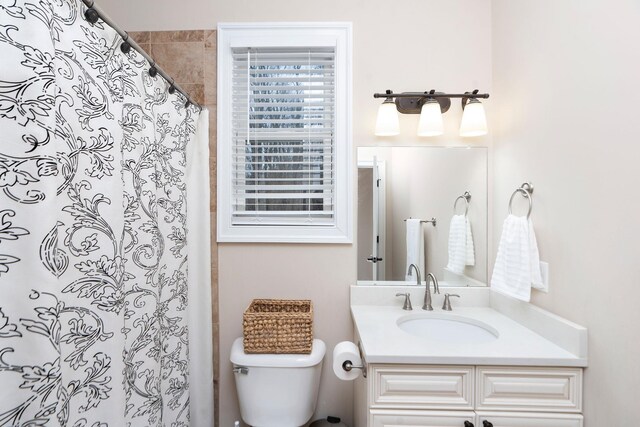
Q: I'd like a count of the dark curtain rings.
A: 5